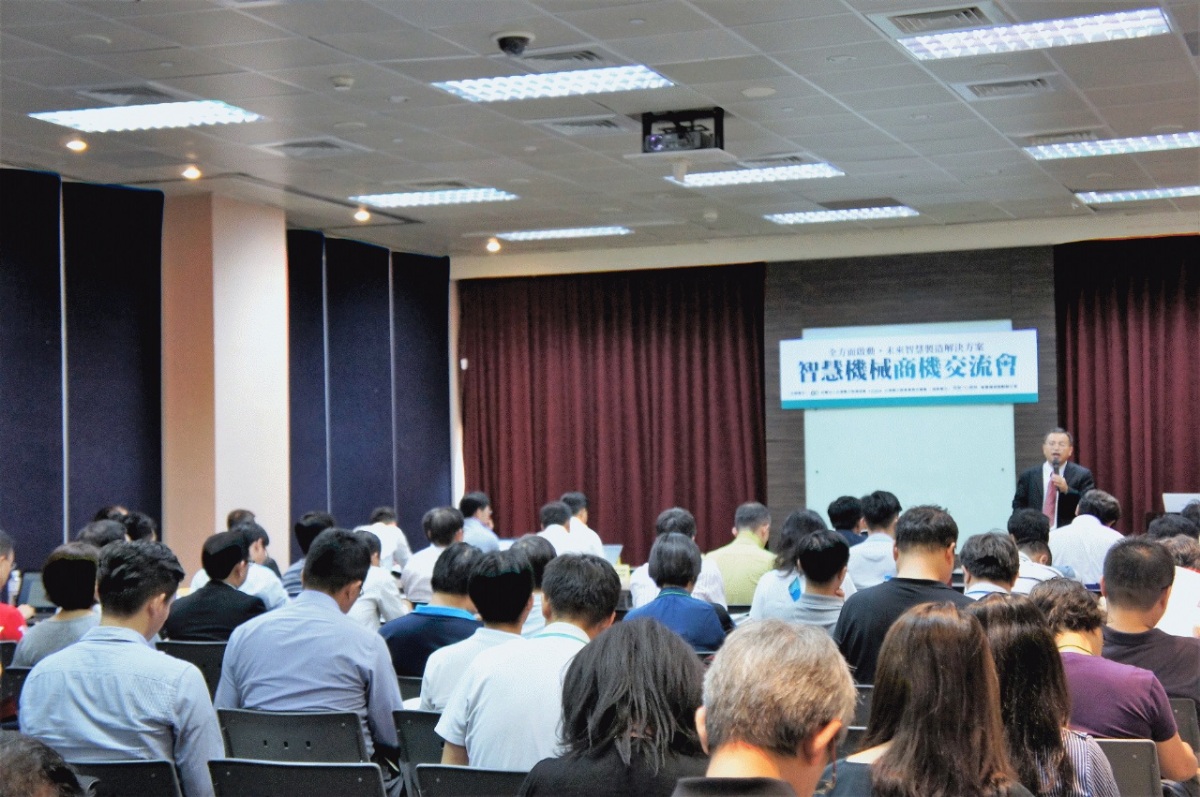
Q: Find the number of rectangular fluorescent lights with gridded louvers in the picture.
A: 9